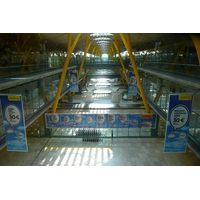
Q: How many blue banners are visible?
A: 5